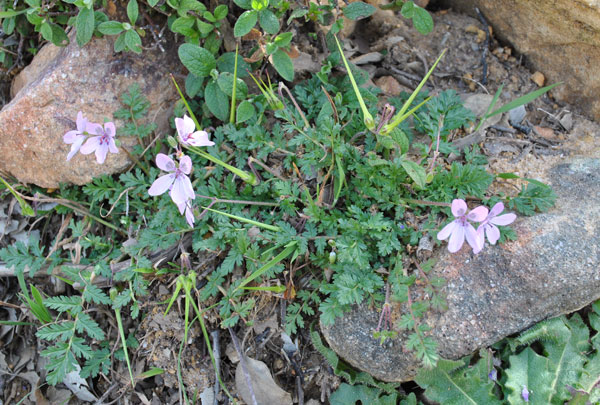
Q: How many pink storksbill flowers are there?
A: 7